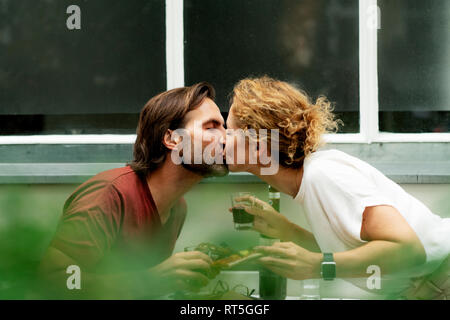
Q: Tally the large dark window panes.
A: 3